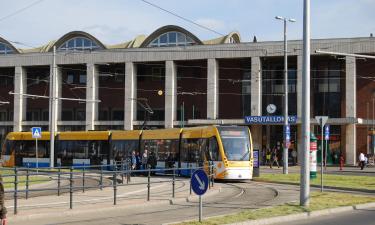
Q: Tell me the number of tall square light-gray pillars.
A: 9